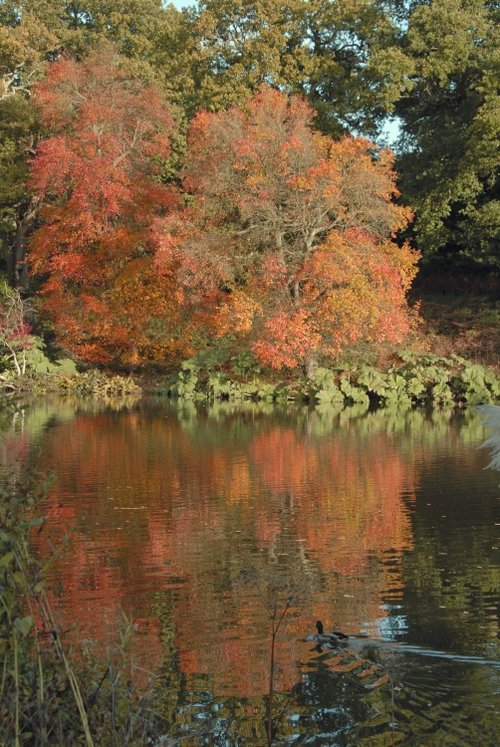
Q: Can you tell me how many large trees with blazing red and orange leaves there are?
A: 2